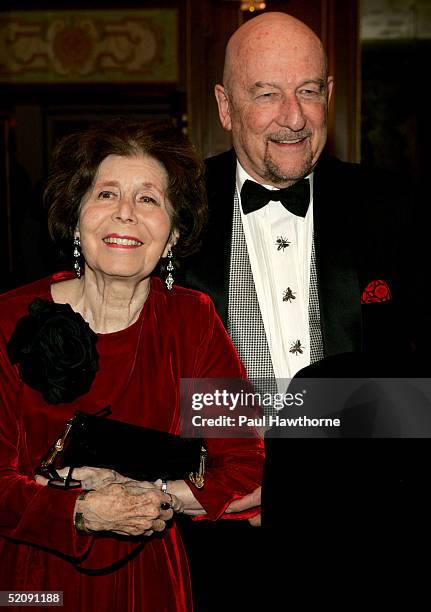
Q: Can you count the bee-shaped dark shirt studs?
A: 3